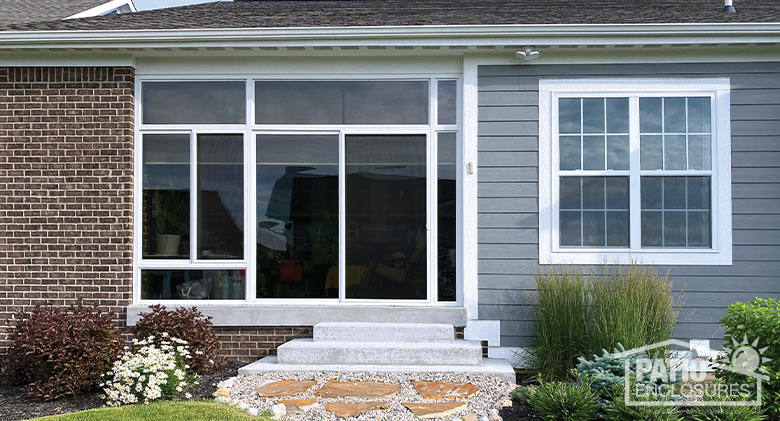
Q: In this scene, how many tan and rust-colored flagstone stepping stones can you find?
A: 6